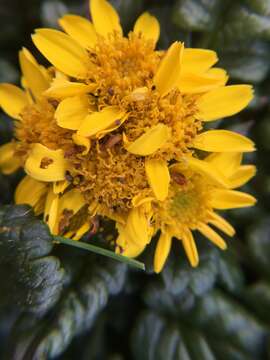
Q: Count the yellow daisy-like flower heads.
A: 5